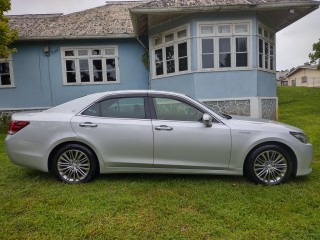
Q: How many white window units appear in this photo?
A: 5